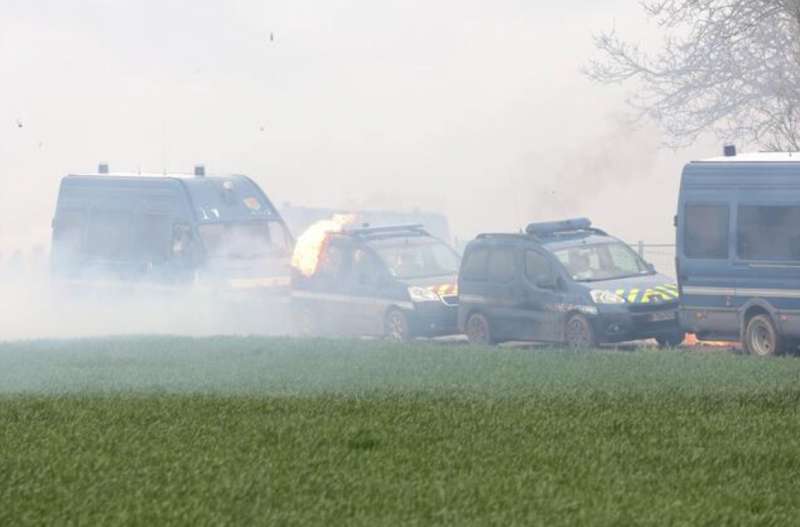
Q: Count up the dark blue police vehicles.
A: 4